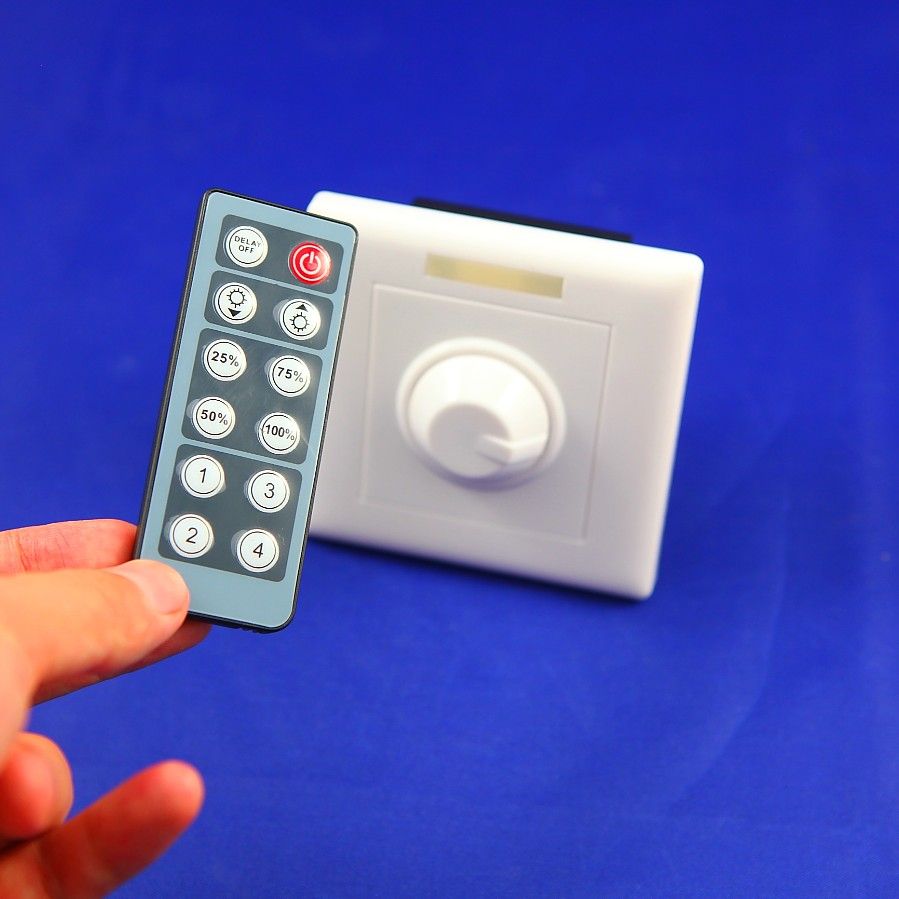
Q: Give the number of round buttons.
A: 12